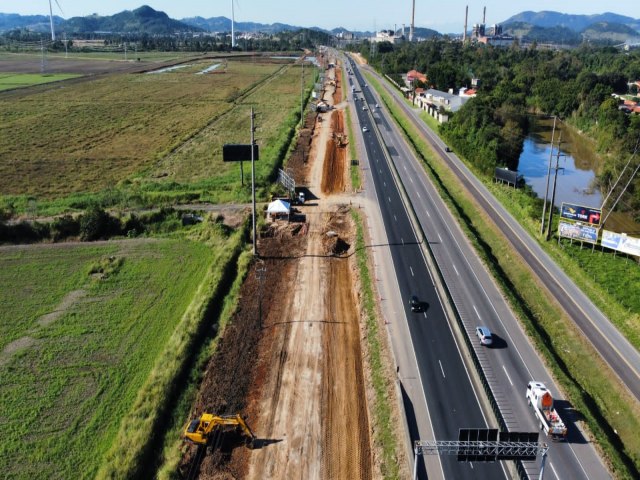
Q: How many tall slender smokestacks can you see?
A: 3